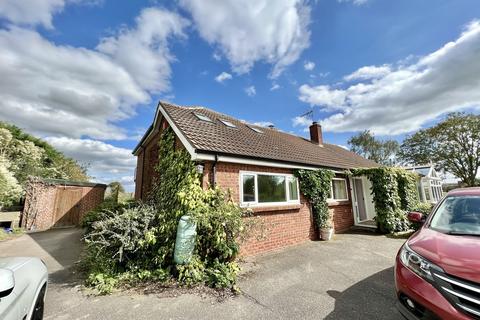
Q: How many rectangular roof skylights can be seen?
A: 3